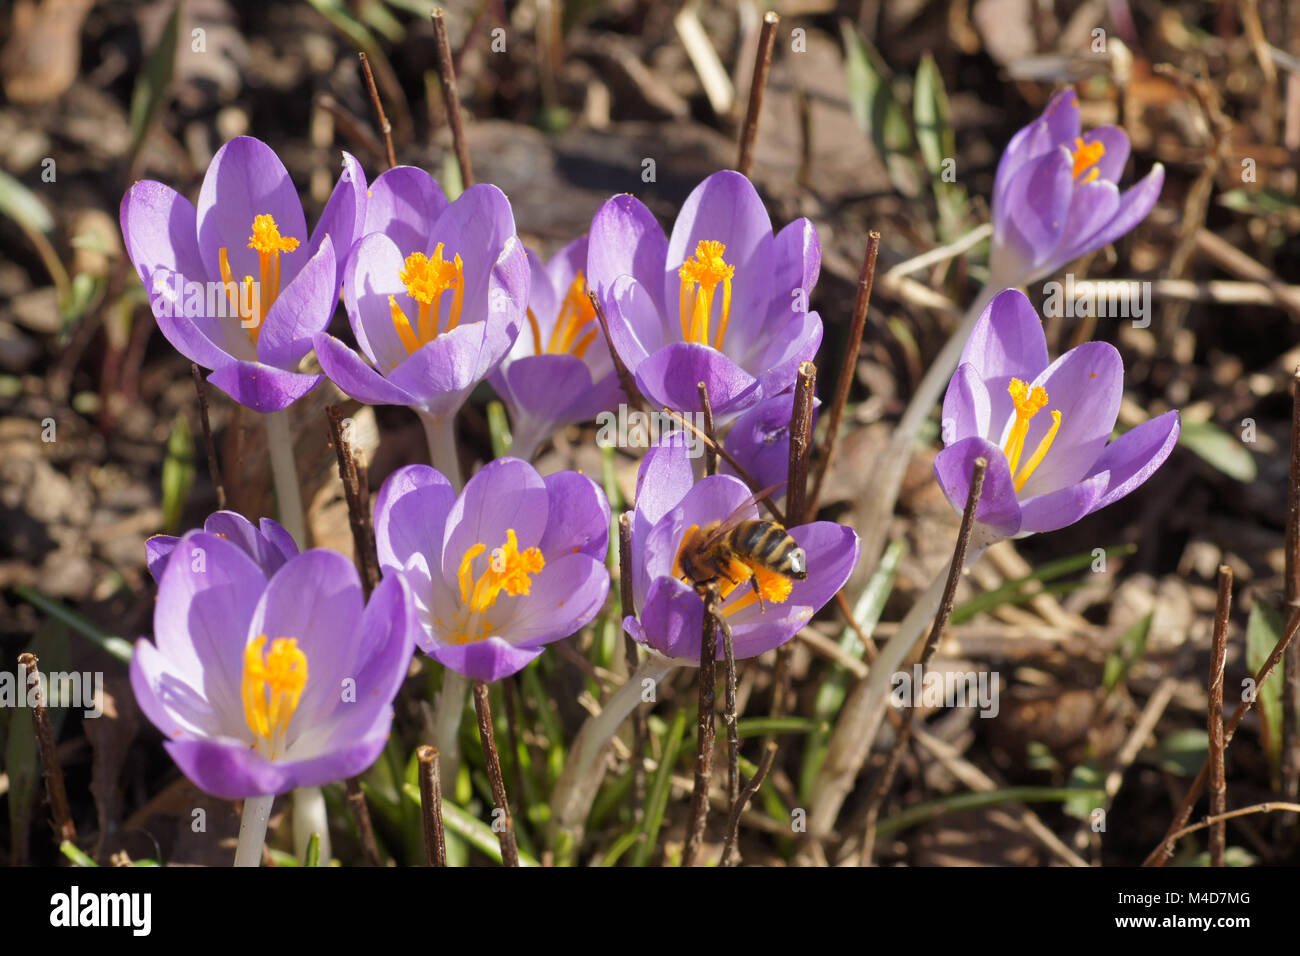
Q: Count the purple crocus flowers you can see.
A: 11